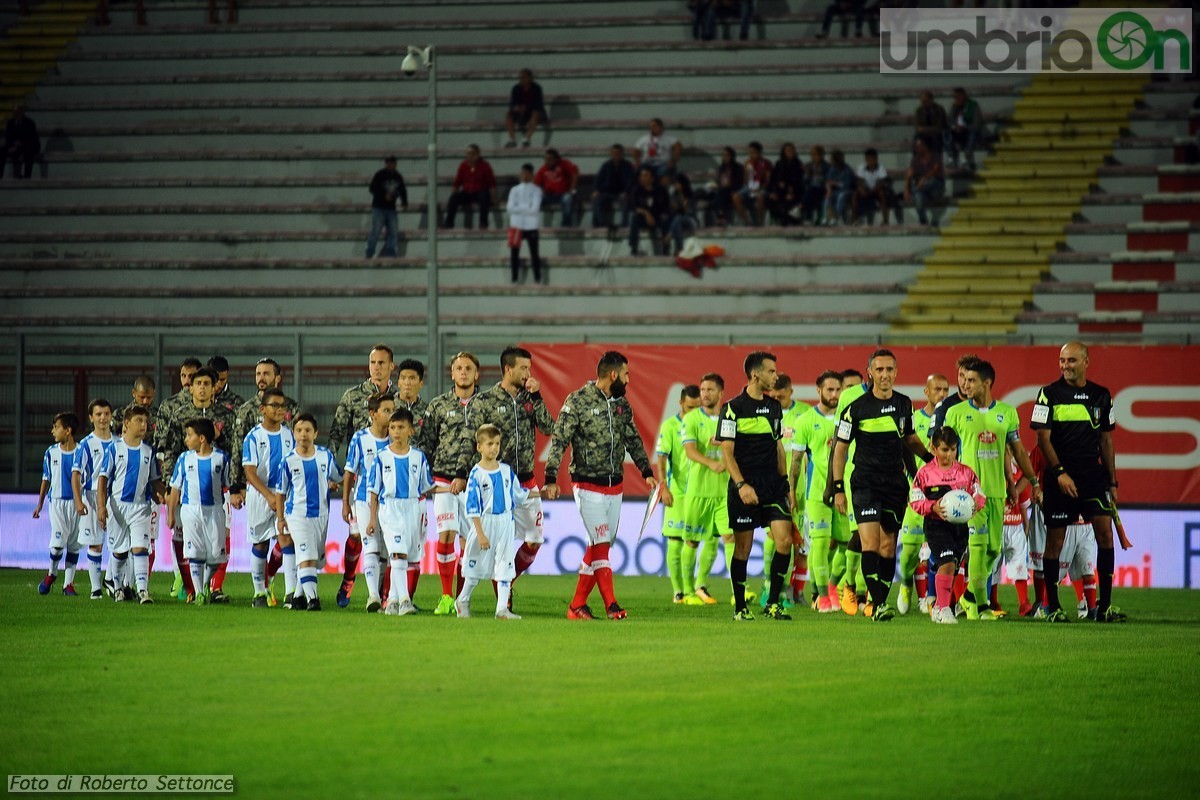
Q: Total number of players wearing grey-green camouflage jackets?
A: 10